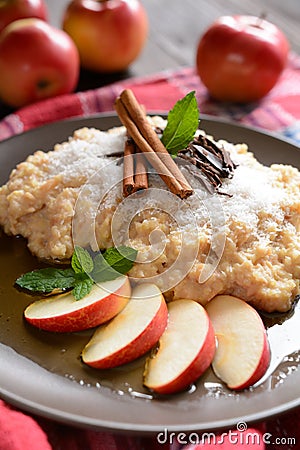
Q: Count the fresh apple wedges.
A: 4